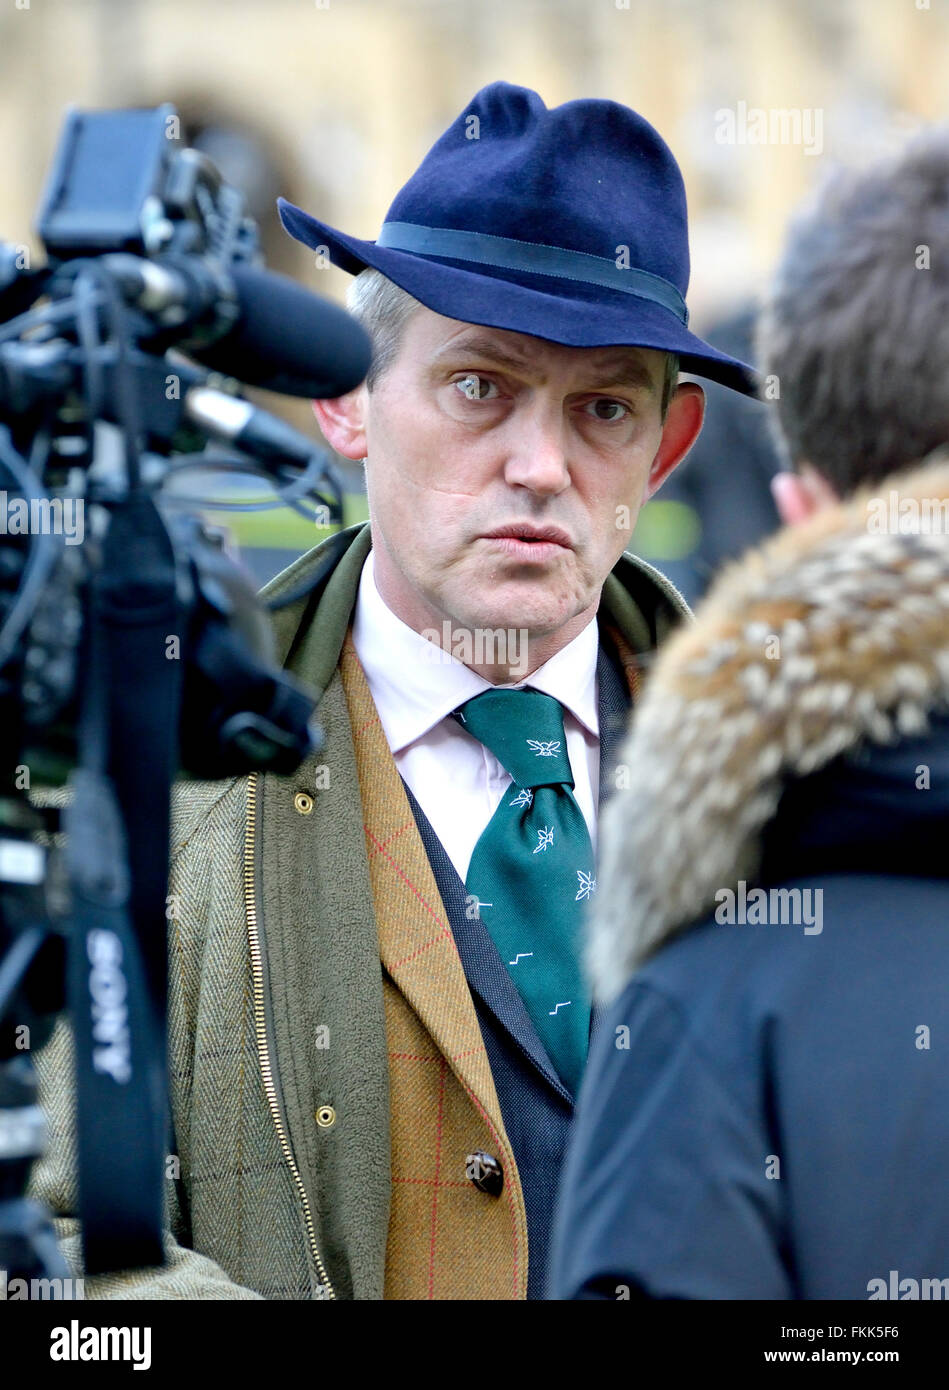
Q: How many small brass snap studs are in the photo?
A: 2